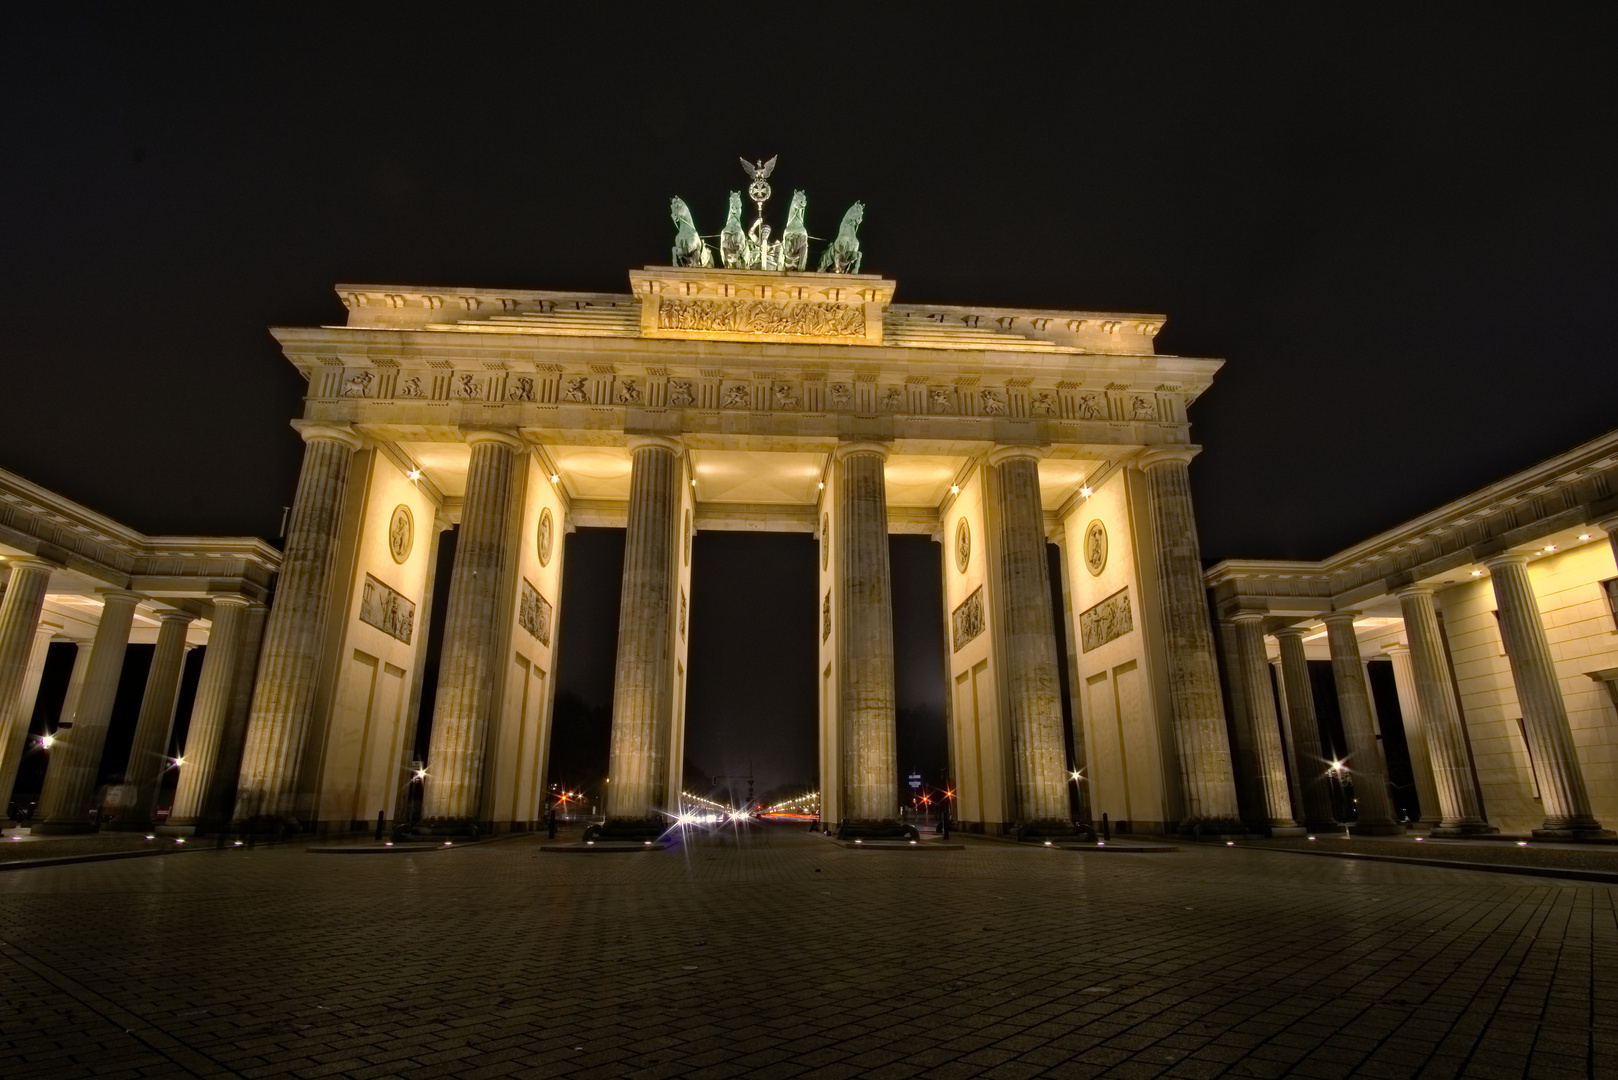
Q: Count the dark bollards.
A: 4